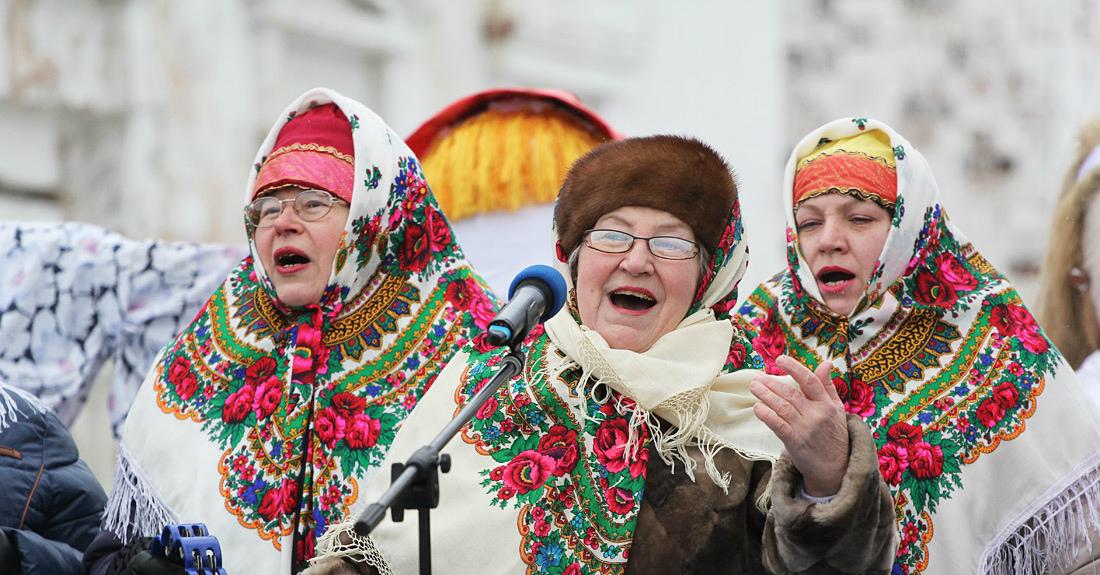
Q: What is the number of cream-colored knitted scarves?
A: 1